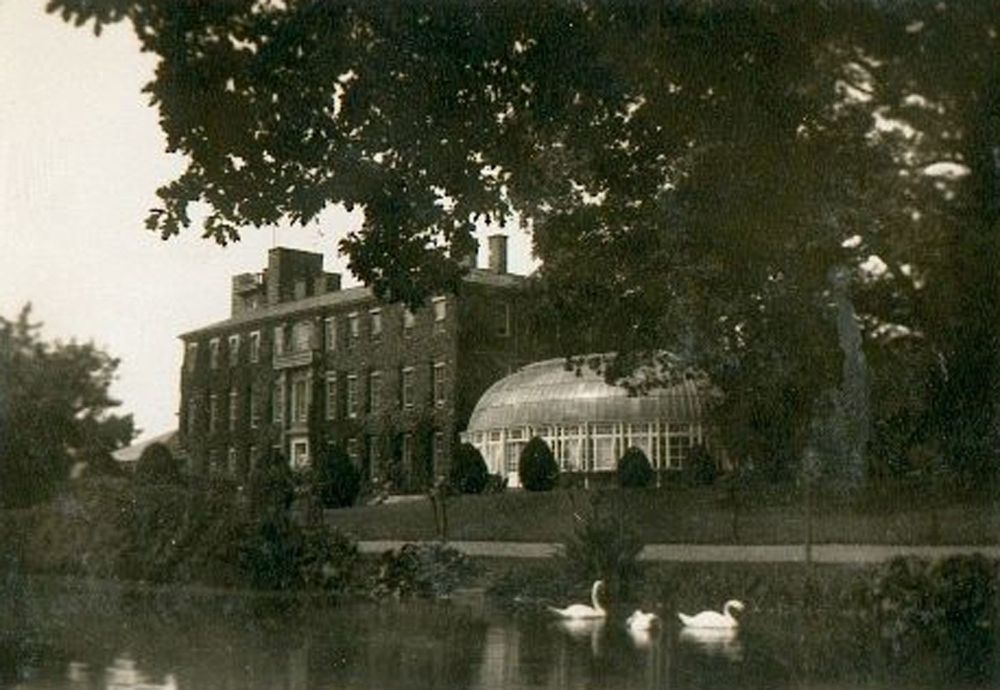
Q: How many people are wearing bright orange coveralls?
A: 0